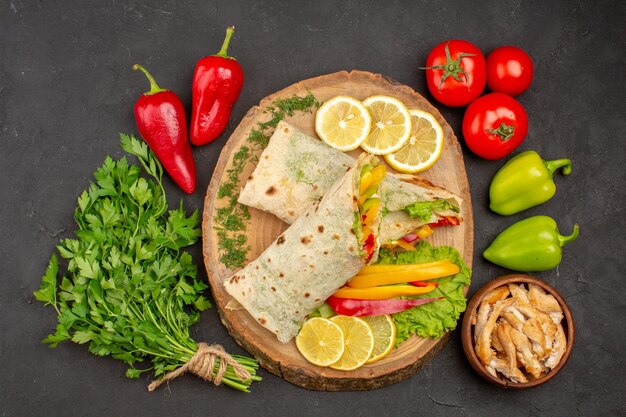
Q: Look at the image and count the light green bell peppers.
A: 2